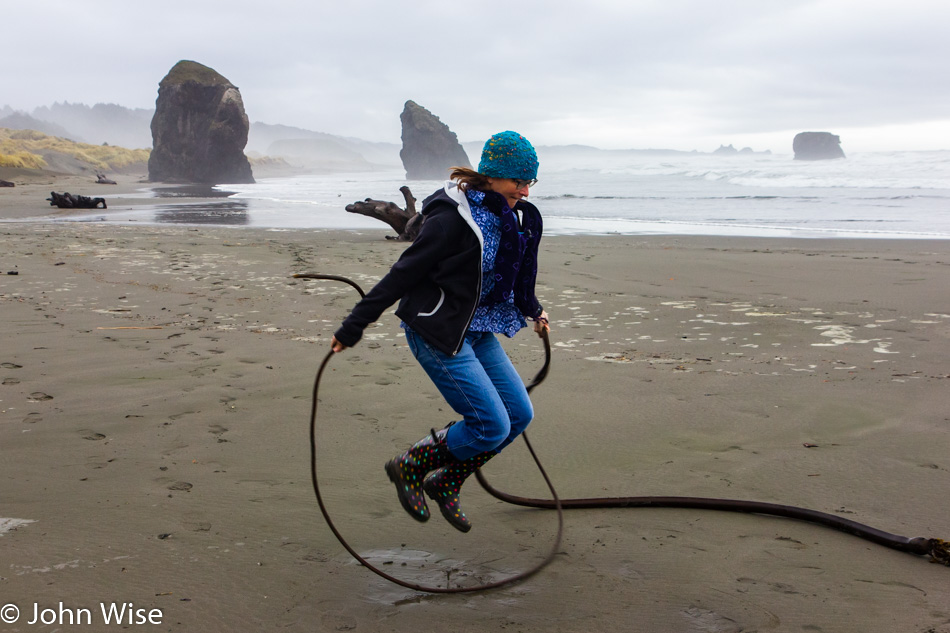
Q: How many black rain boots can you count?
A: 2